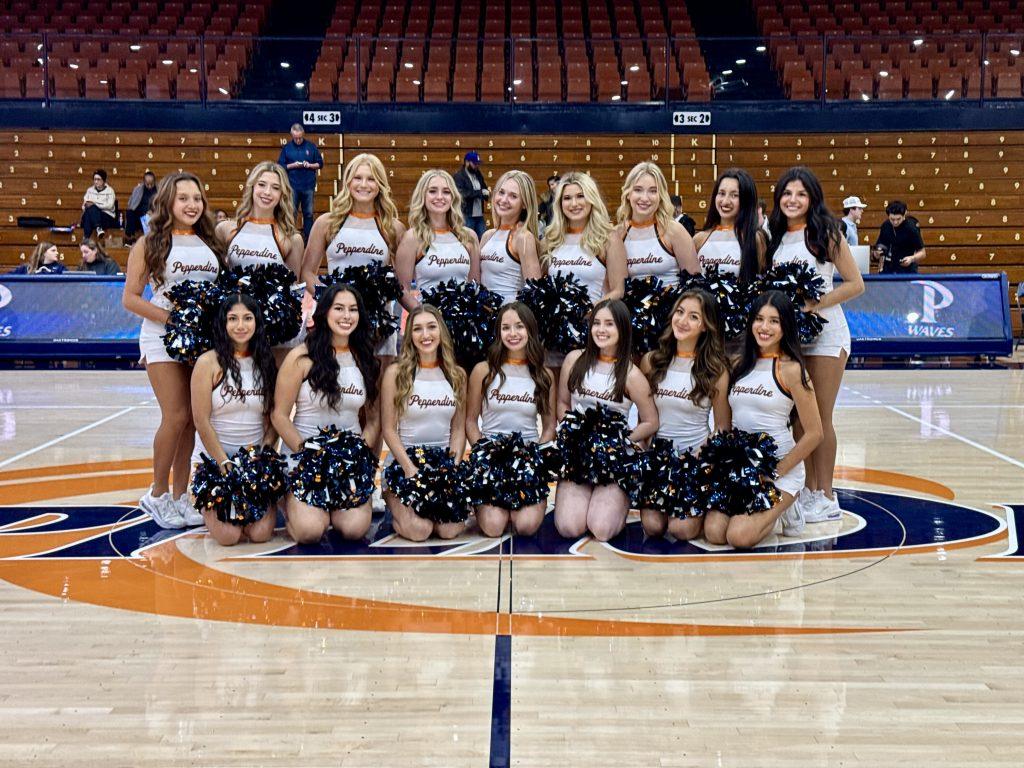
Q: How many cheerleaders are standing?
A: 9